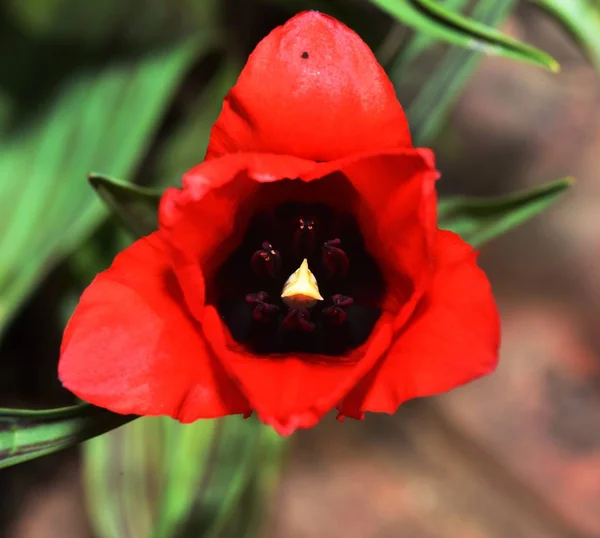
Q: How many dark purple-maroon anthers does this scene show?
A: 6